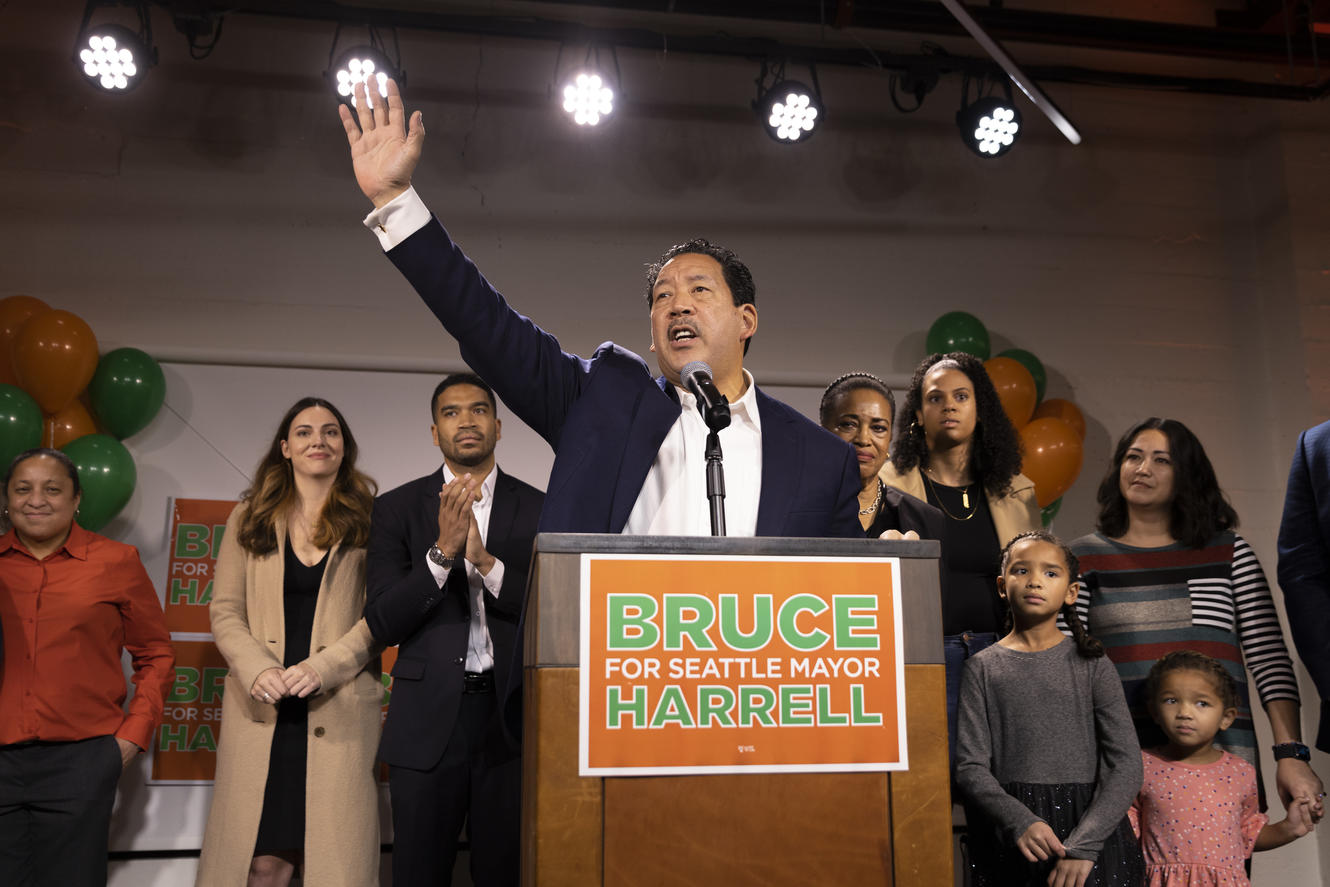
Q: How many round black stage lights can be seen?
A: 5